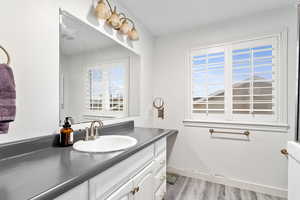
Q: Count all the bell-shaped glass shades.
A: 4